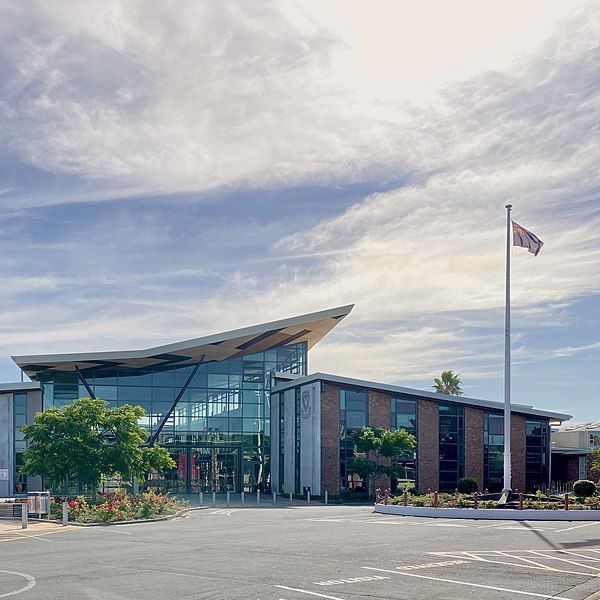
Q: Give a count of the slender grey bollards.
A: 11